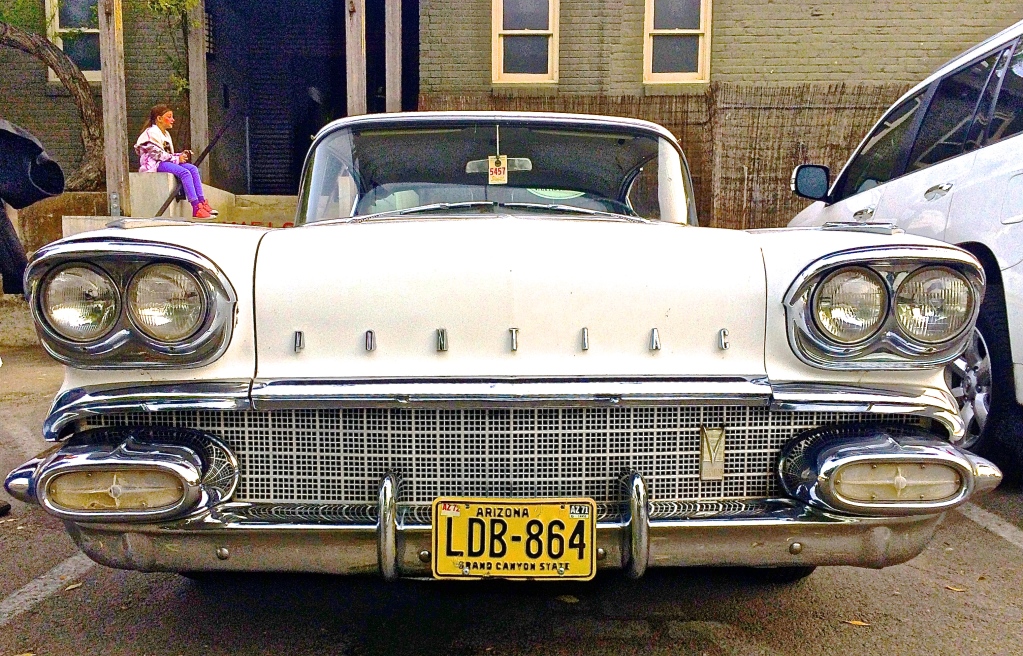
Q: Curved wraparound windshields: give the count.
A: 1